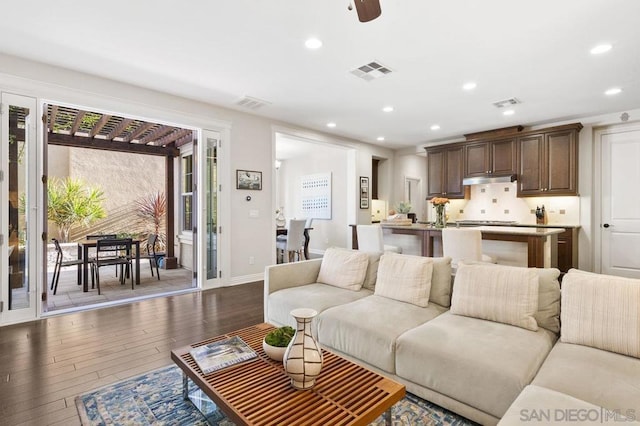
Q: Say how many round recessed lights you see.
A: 9